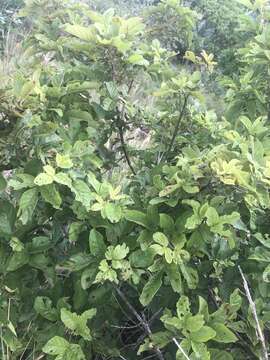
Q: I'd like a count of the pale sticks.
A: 2